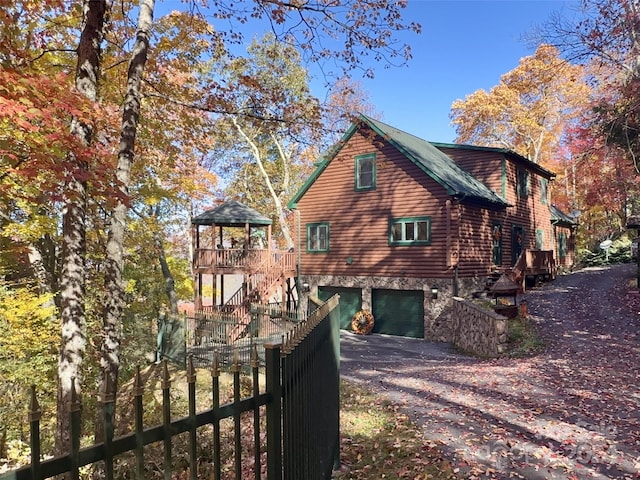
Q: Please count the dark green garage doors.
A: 2